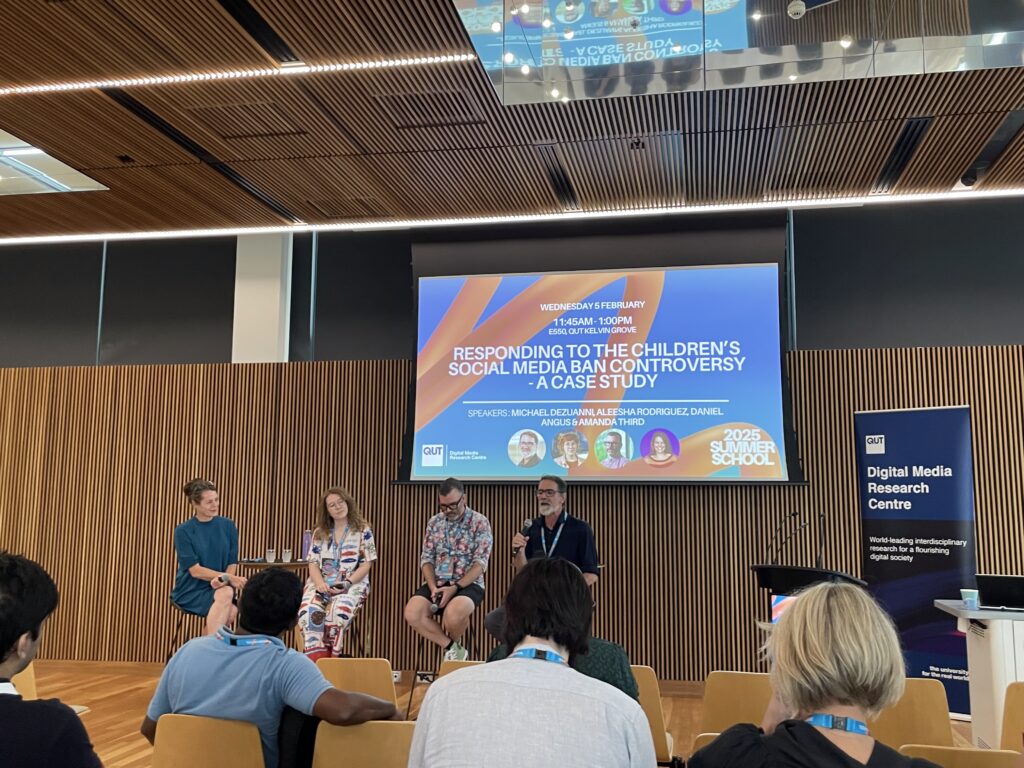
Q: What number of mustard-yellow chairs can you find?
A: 11